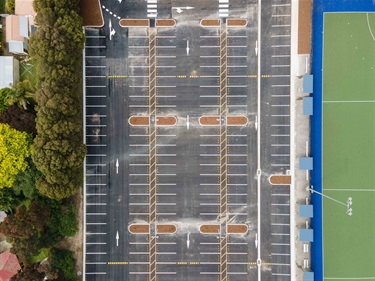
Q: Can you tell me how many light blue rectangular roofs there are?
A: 6